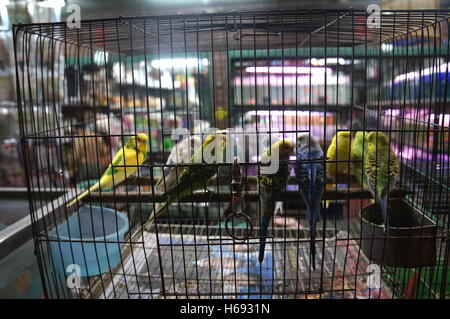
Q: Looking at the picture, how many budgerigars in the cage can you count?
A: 8